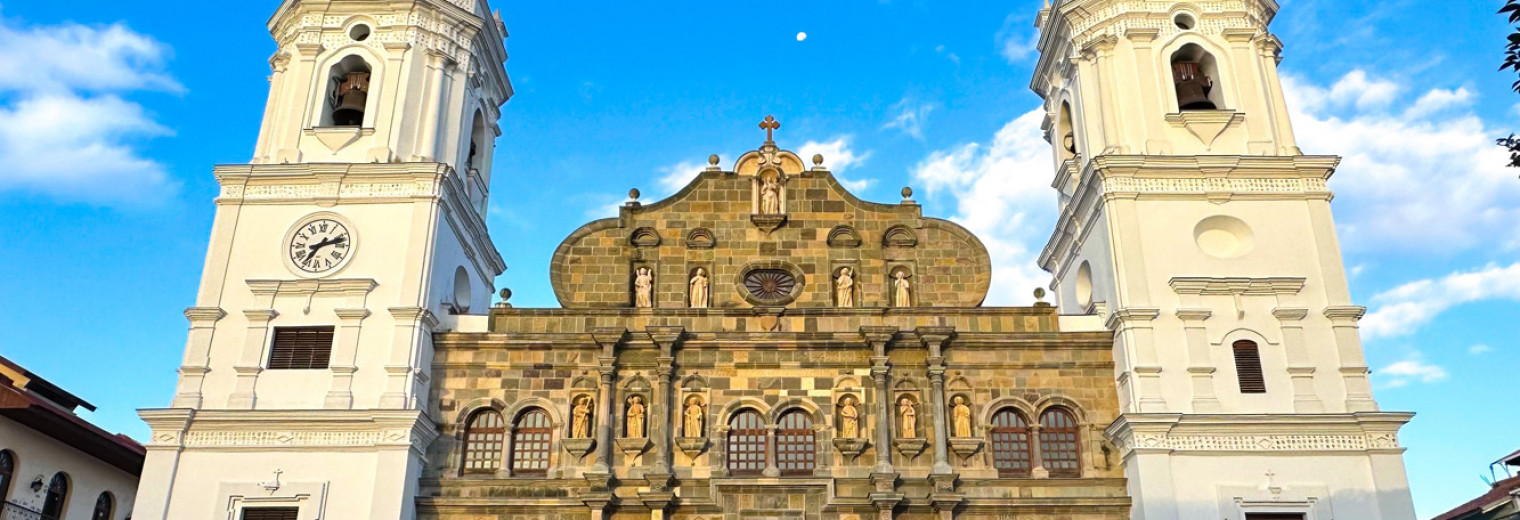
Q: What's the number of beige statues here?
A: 11